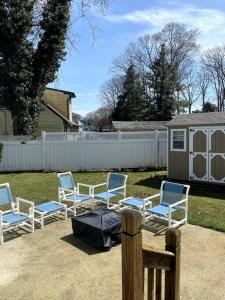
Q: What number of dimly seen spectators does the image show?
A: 0